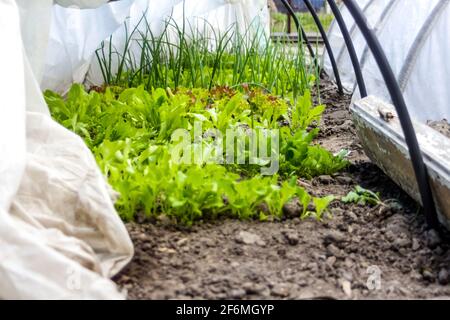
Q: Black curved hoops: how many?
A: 4